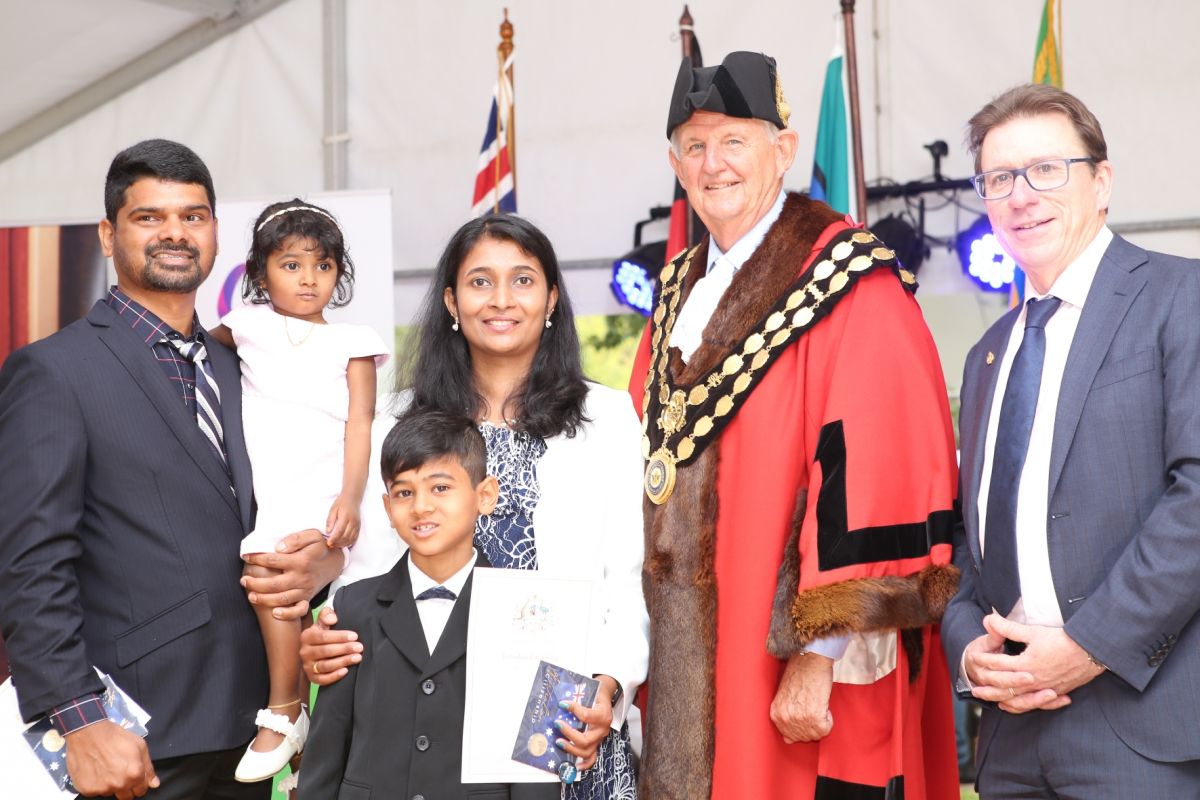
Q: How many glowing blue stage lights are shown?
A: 2